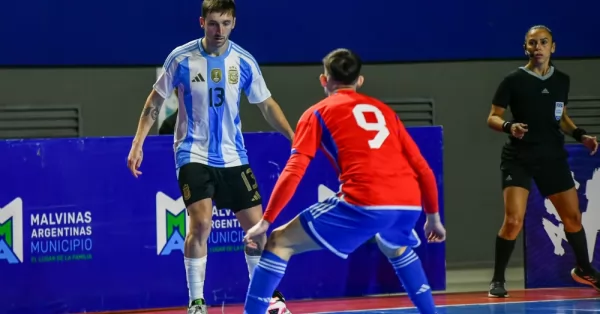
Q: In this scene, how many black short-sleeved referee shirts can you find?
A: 1